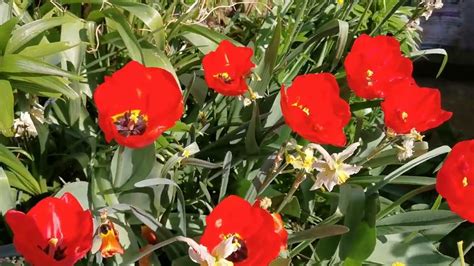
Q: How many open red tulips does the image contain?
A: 8